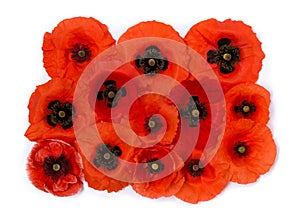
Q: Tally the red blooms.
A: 13